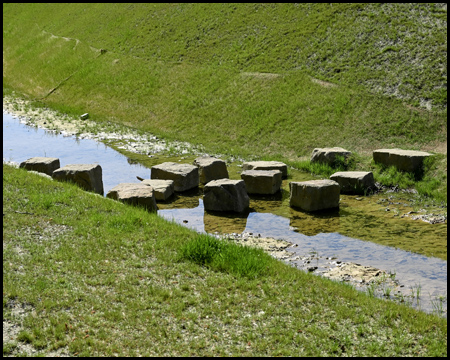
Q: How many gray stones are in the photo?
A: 13